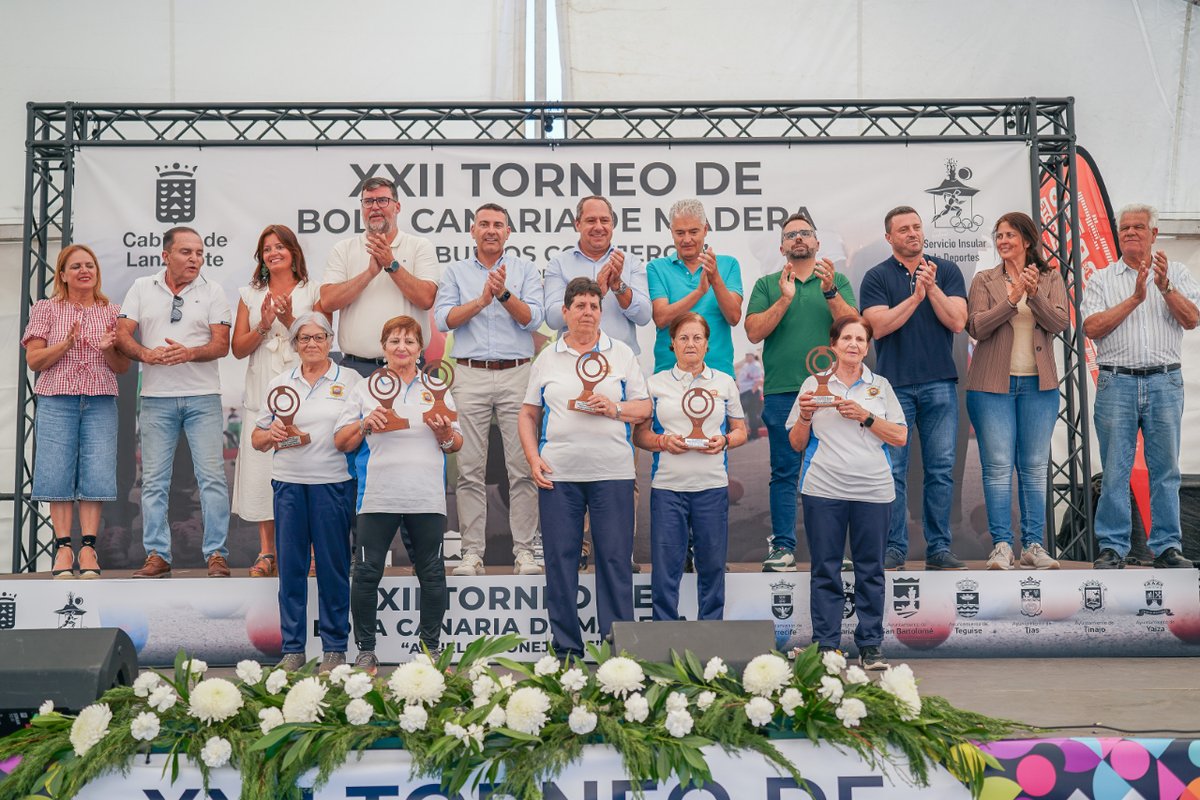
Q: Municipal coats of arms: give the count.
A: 7